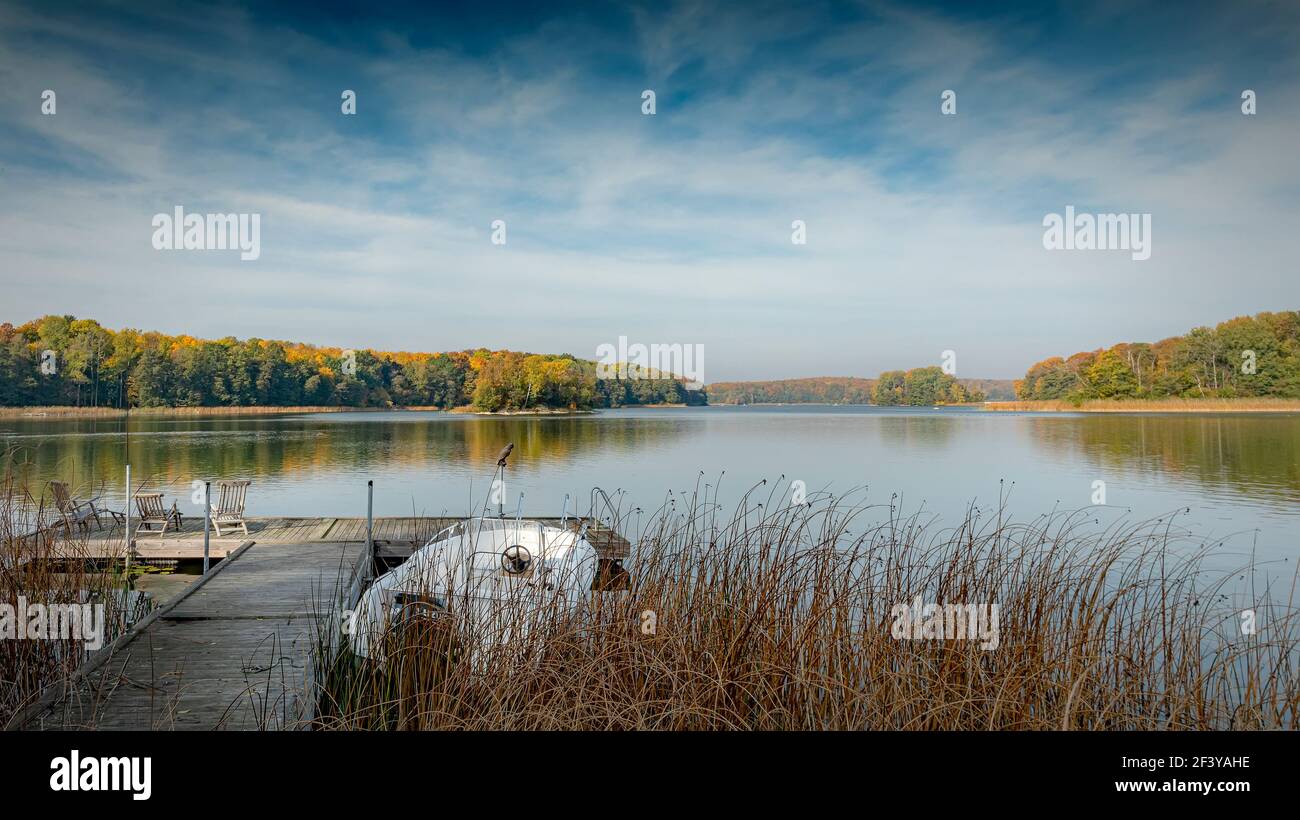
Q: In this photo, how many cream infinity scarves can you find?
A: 0